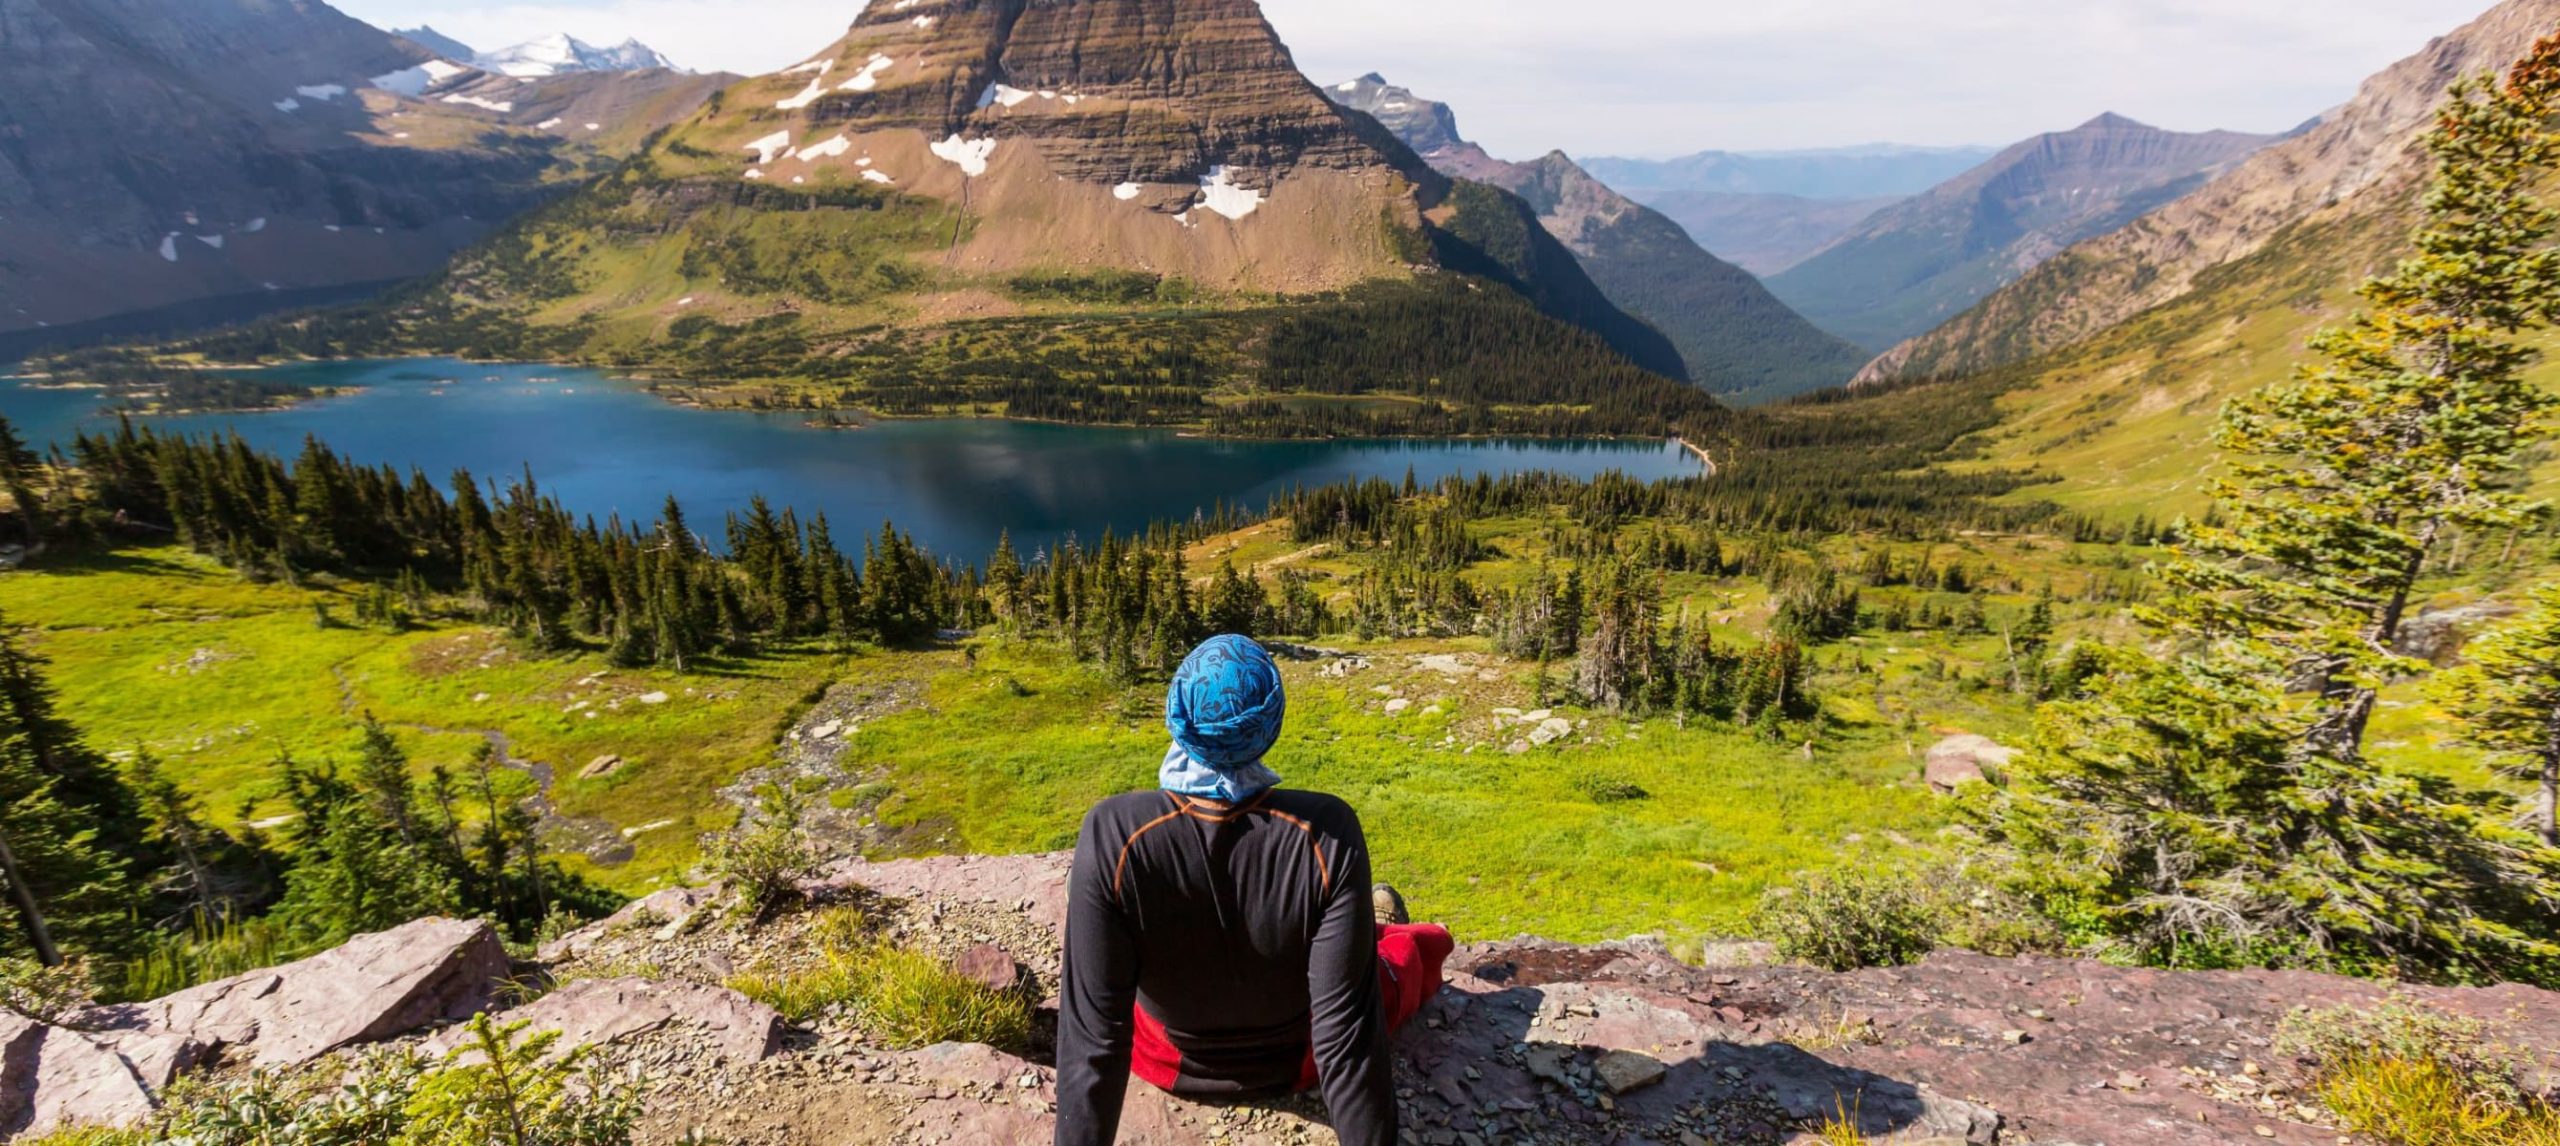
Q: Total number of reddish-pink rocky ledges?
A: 1